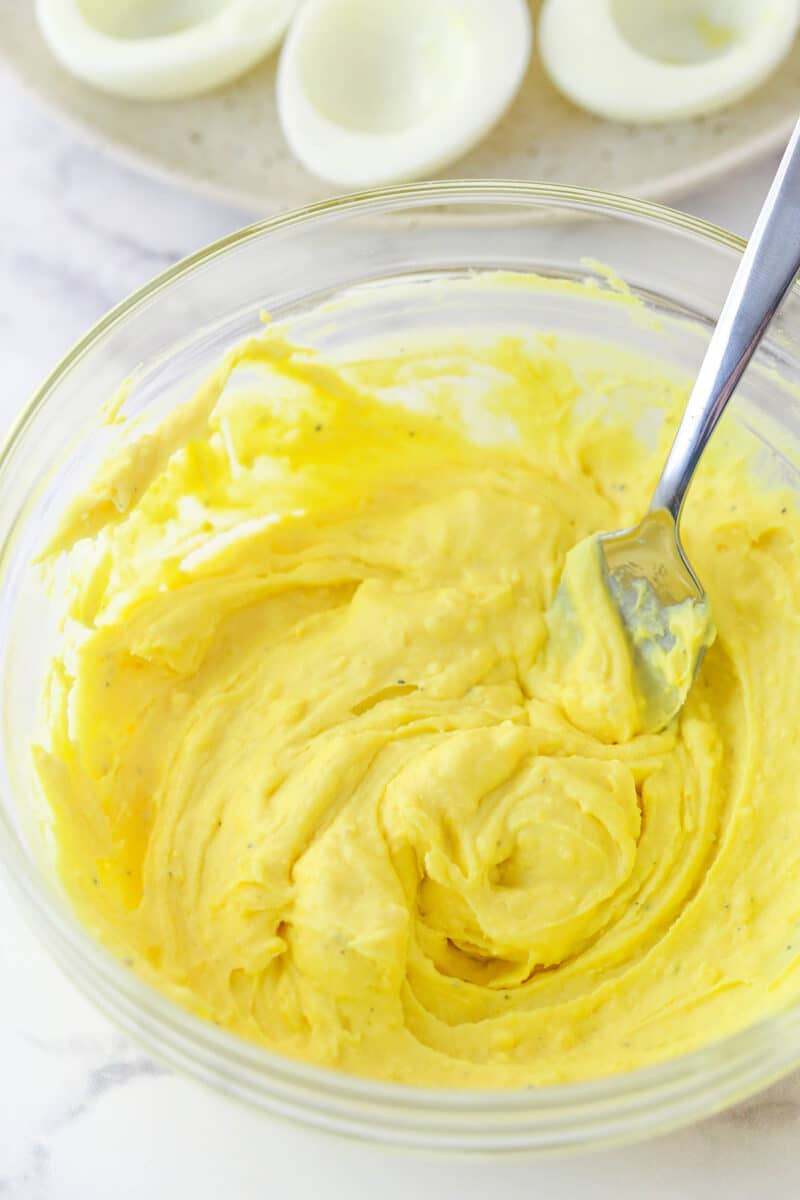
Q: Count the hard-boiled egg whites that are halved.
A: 3